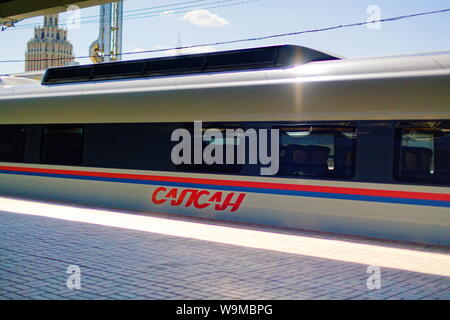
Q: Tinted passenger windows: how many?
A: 5